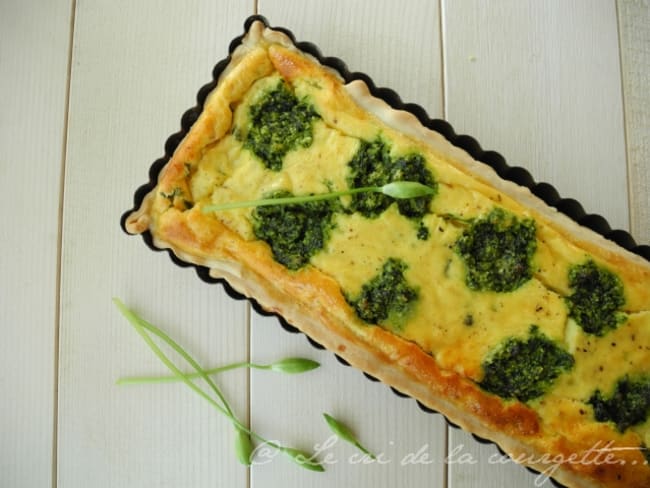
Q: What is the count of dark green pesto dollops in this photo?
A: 8